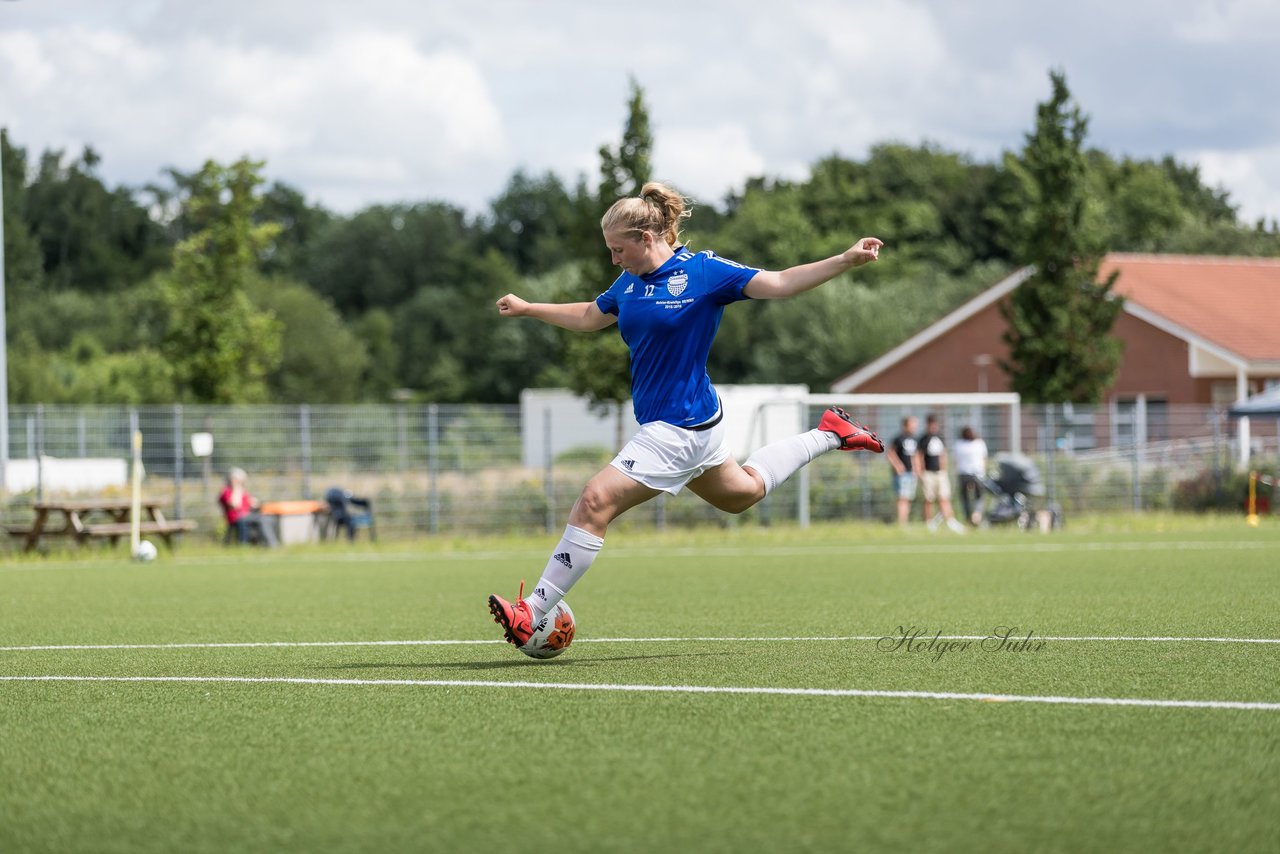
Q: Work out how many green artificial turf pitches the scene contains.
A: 1